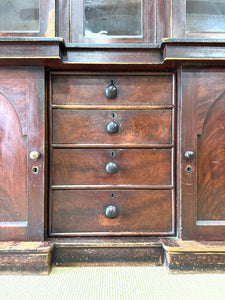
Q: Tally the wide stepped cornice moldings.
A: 1